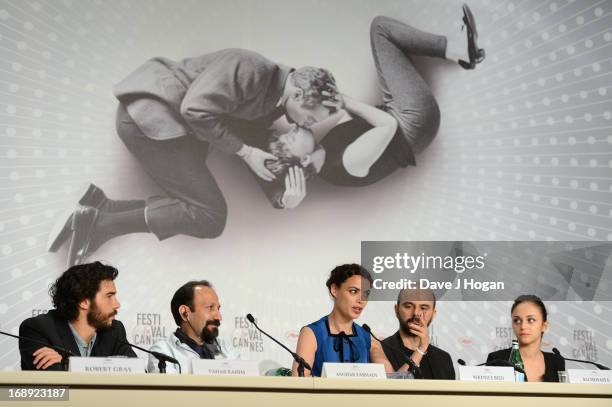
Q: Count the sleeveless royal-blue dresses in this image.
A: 1